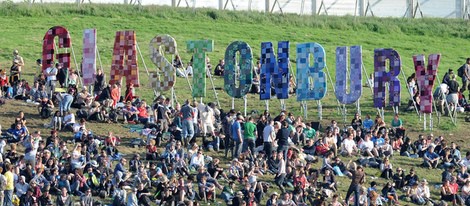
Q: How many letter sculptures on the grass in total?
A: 11